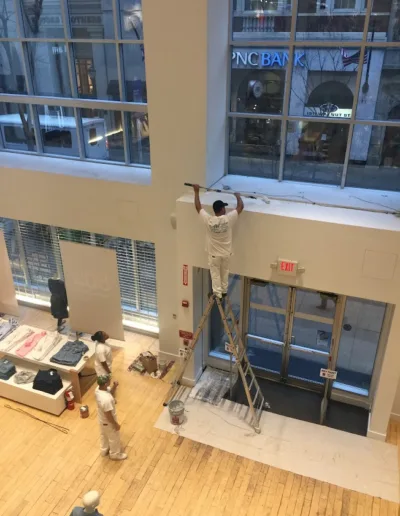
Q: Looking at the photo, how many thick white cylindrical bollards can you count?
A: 0